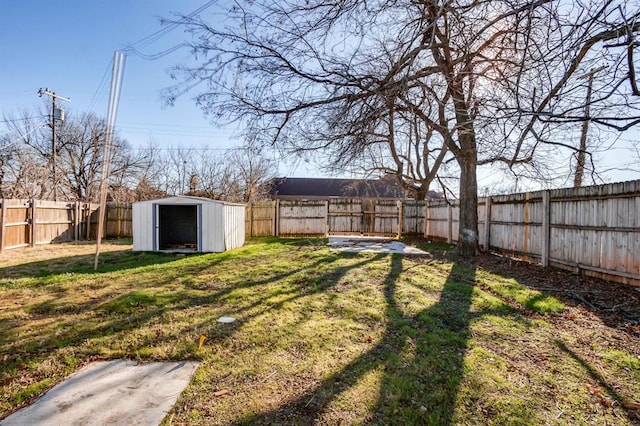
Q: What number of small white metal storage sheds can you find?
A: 1